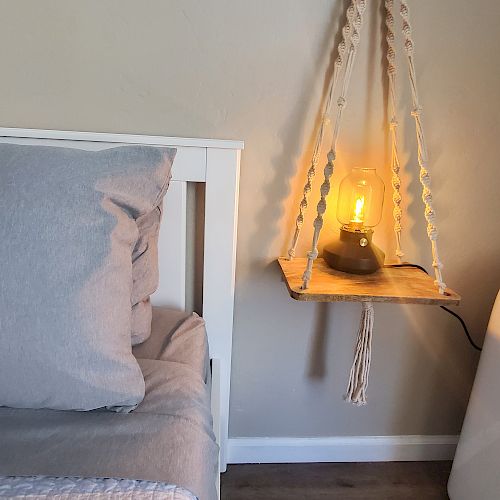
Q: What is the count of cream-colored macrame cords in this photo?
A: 4